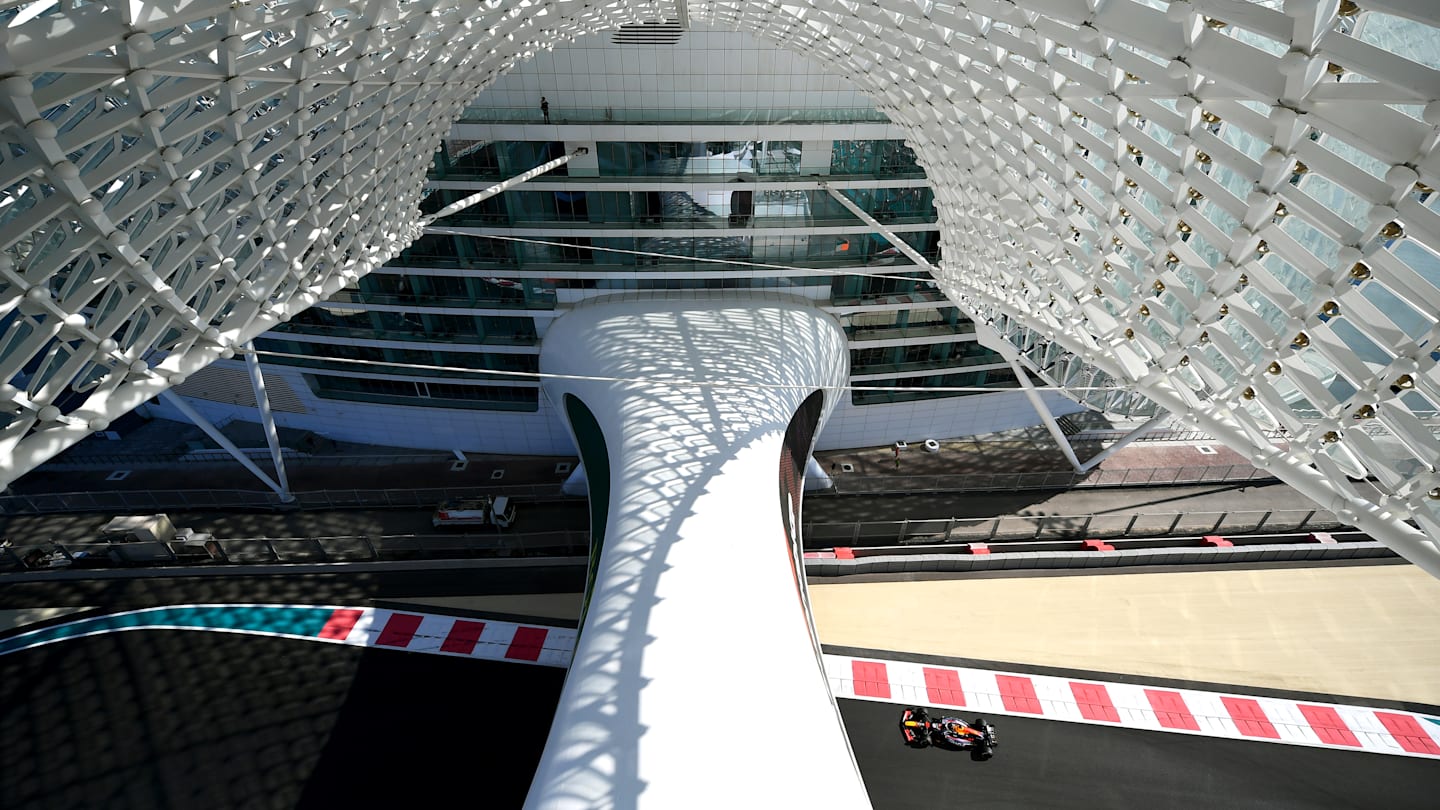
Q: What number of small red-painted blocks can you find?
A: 12